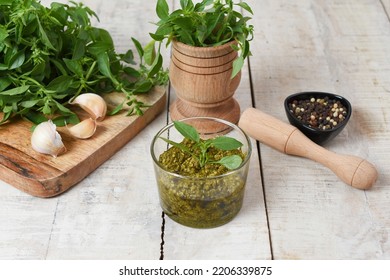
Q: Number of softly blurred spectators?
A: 0